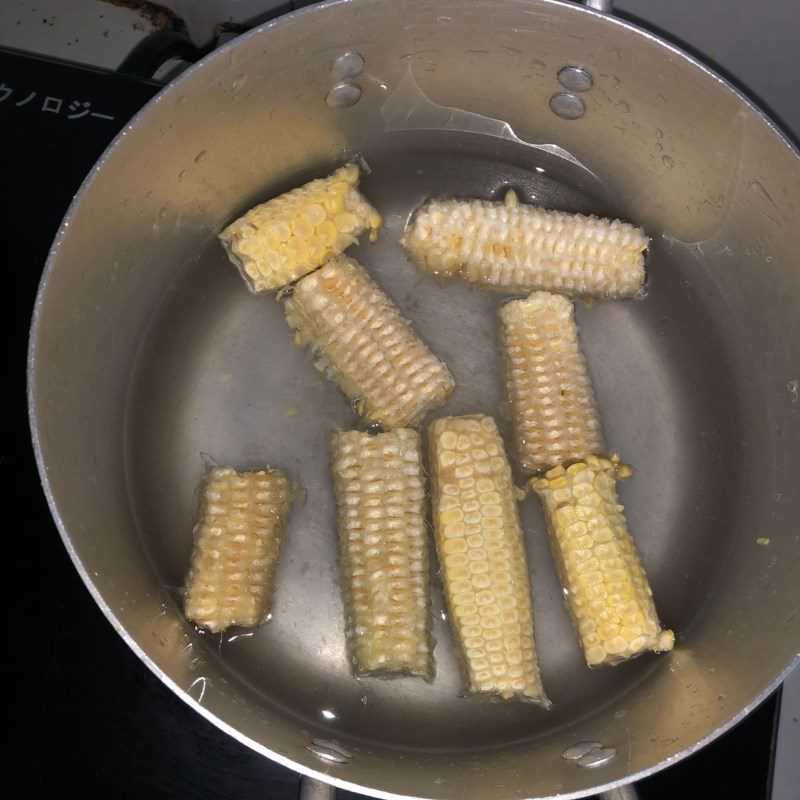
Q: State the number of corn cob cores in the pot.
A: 8